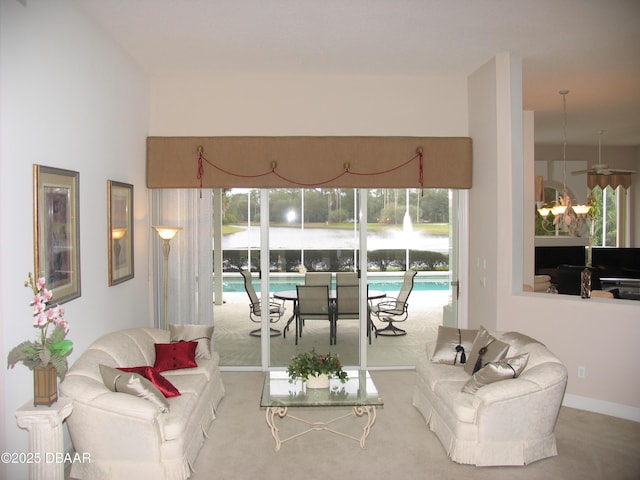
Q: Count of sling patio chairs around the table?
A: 6